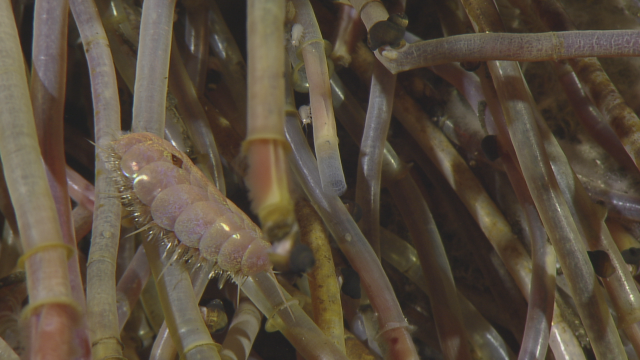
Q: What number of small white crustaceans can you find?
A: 2